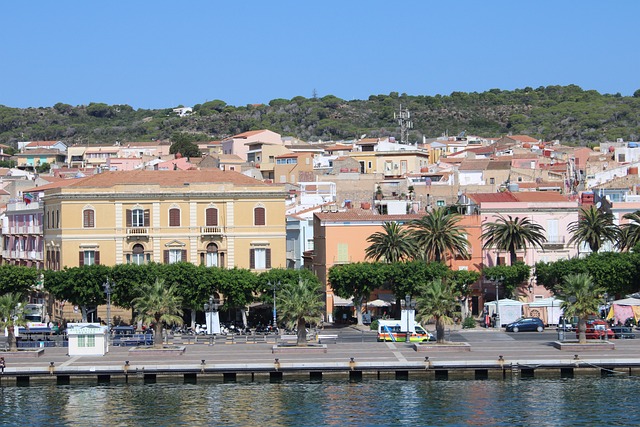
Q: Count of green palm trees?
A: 10